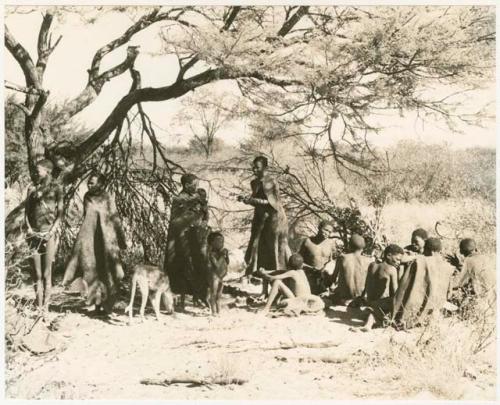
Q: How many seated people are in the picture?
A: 7